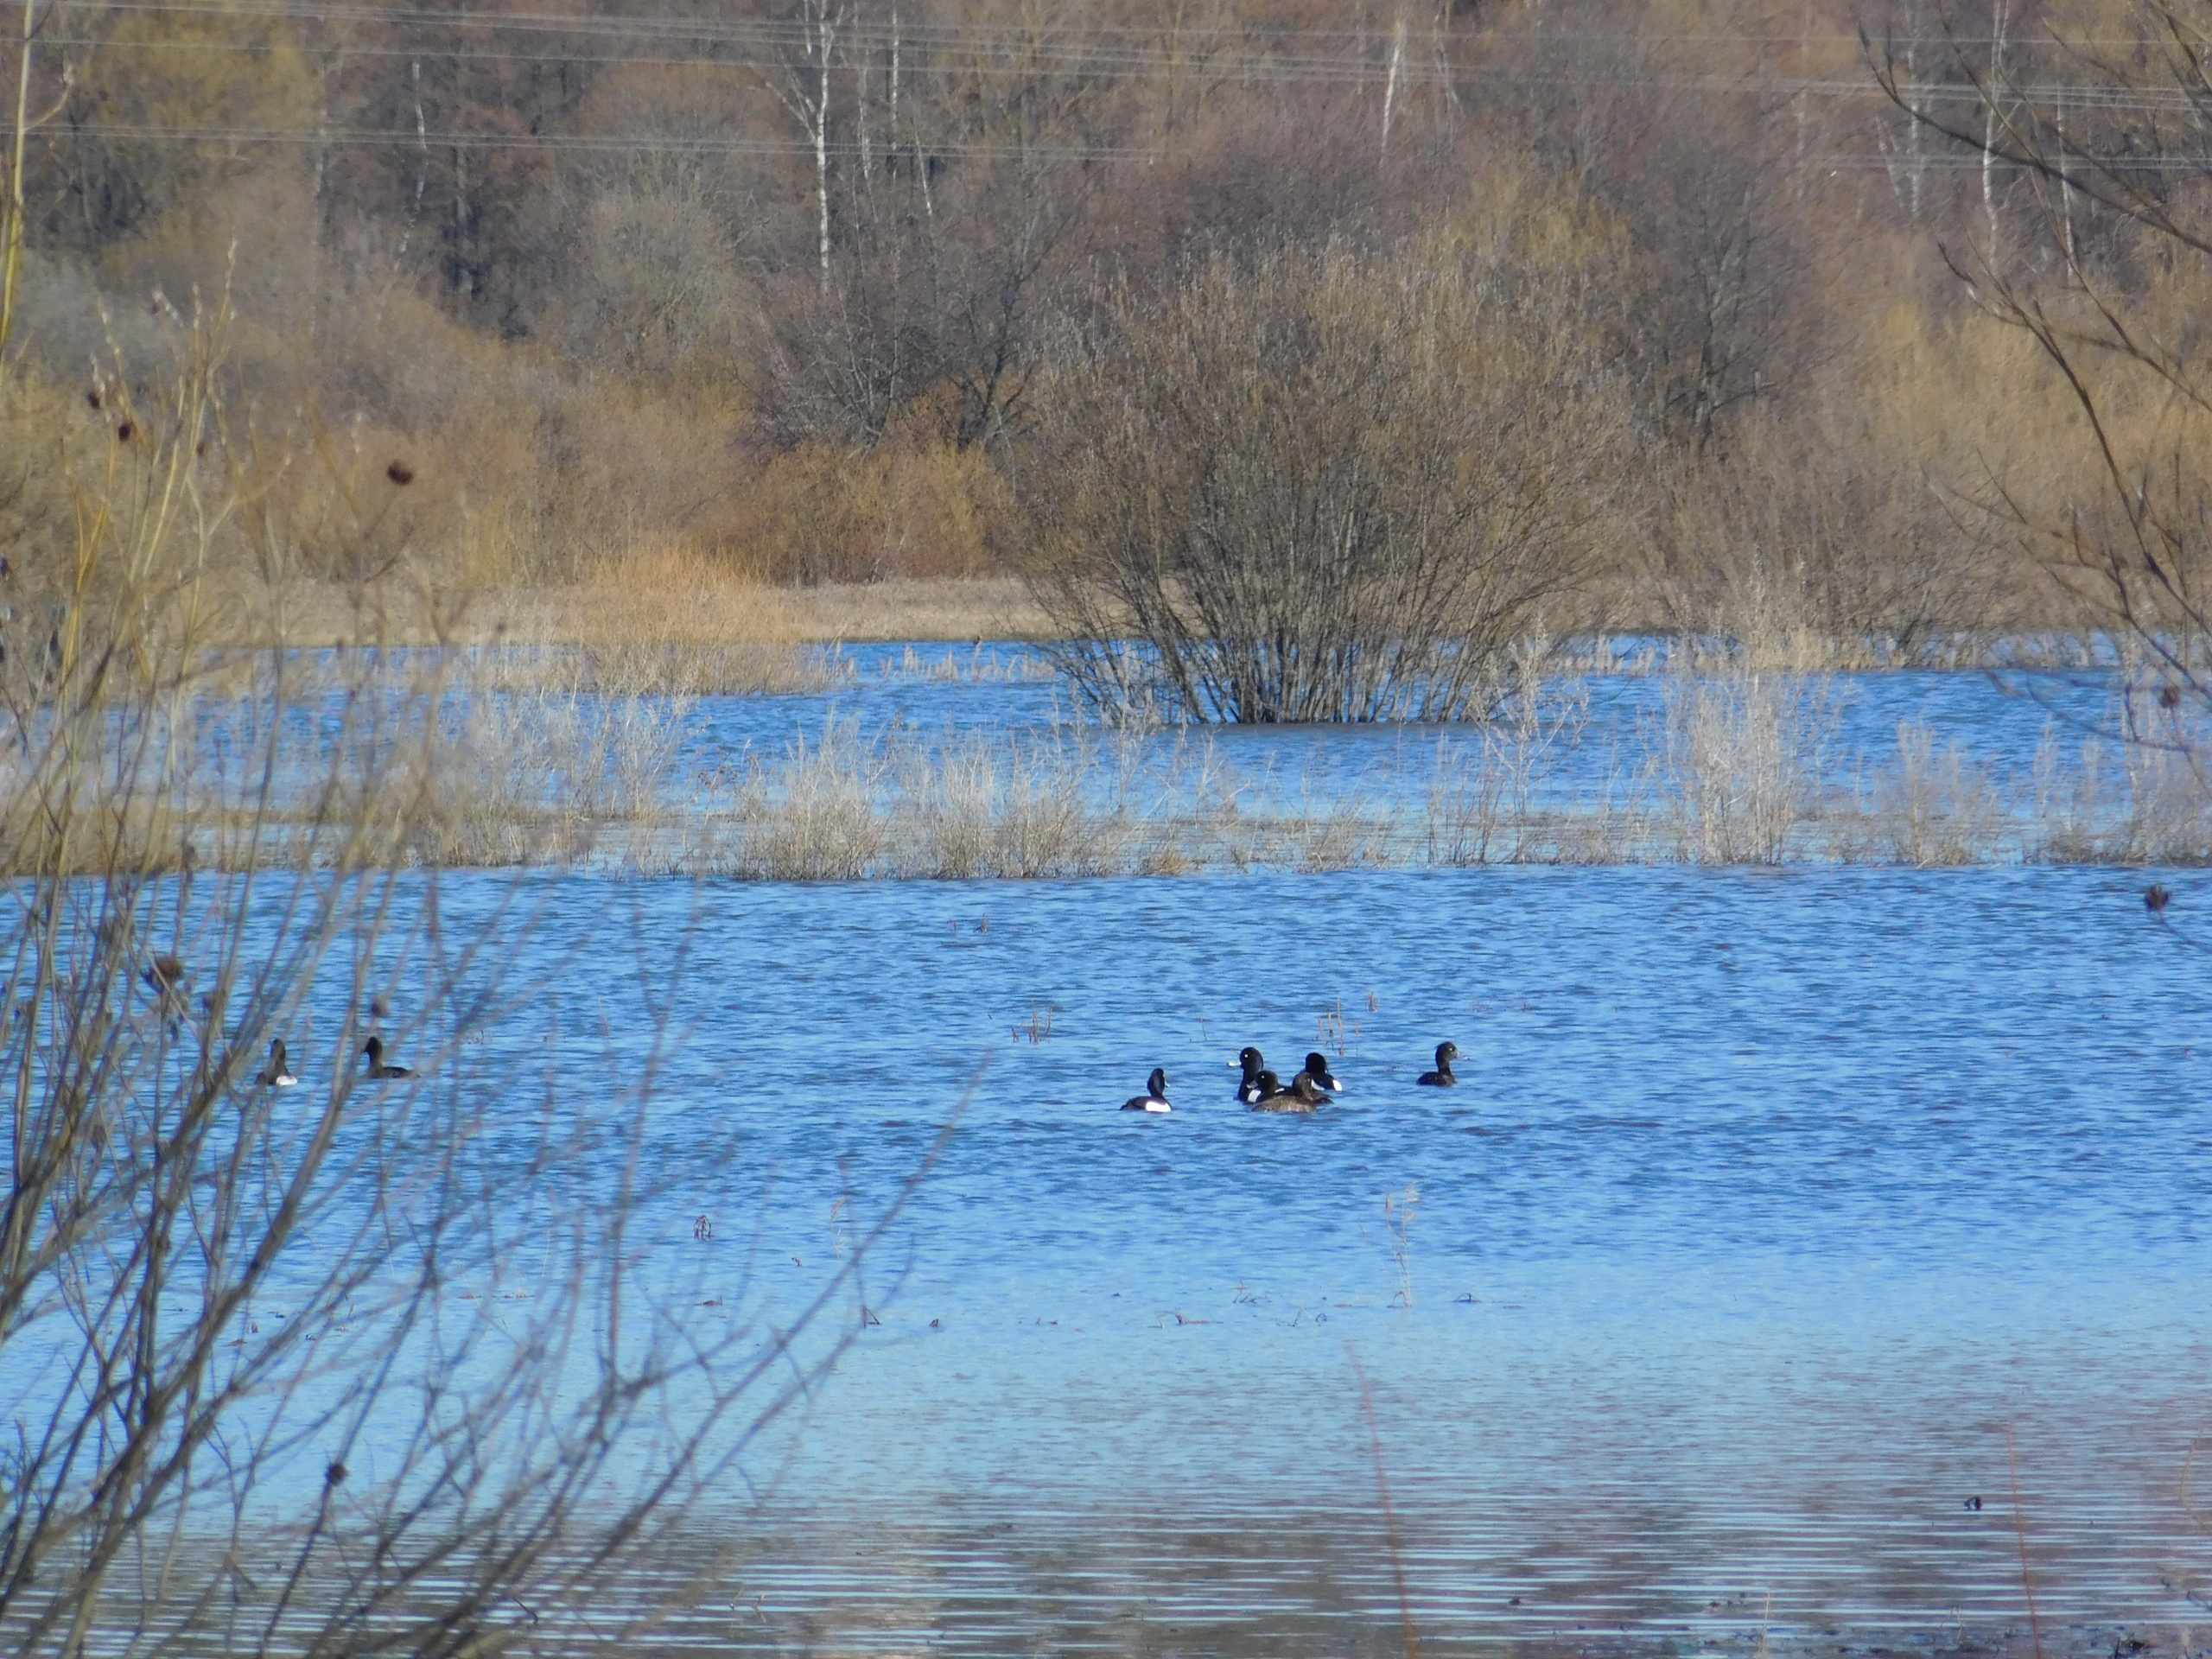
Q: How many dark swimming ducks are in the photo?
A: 8